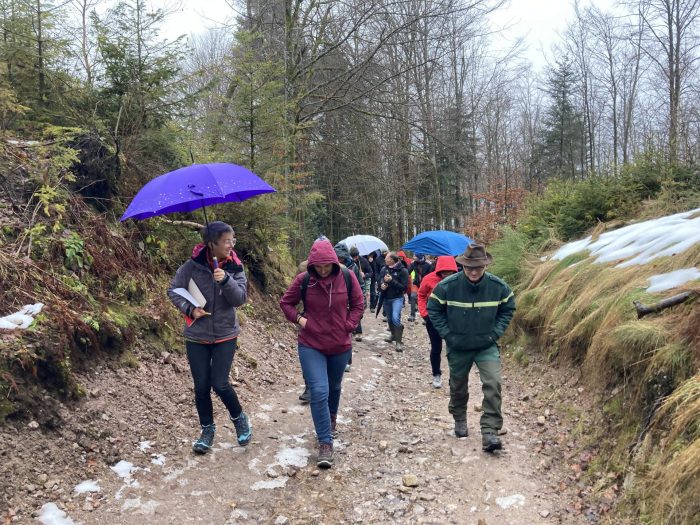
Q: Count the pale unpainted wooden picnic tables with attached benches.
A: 0